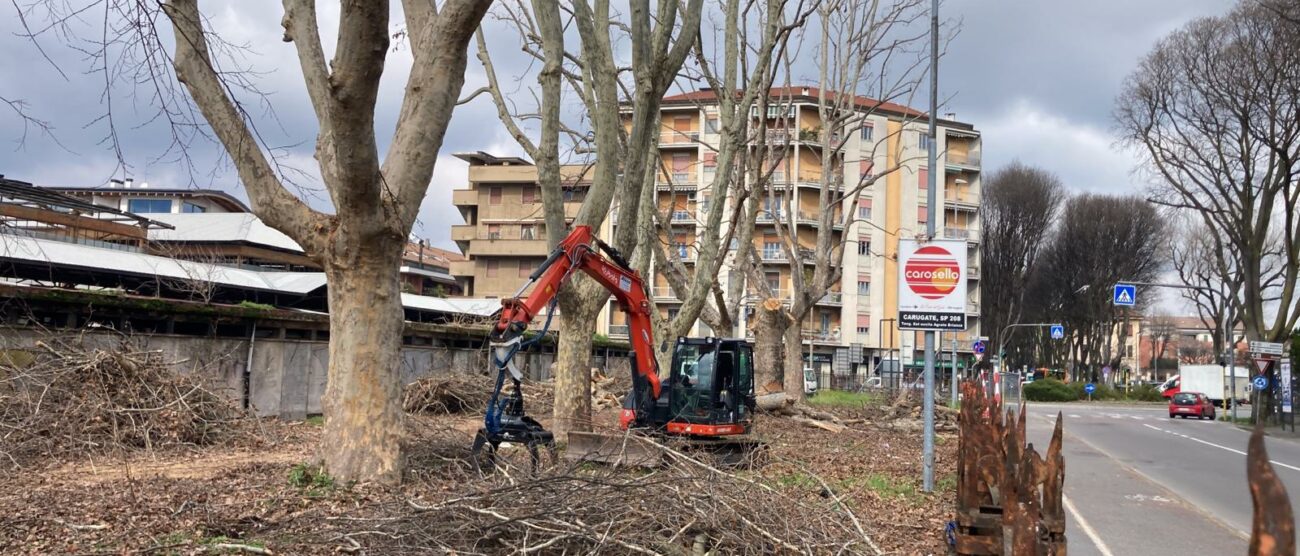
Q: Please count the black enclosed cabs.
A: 1